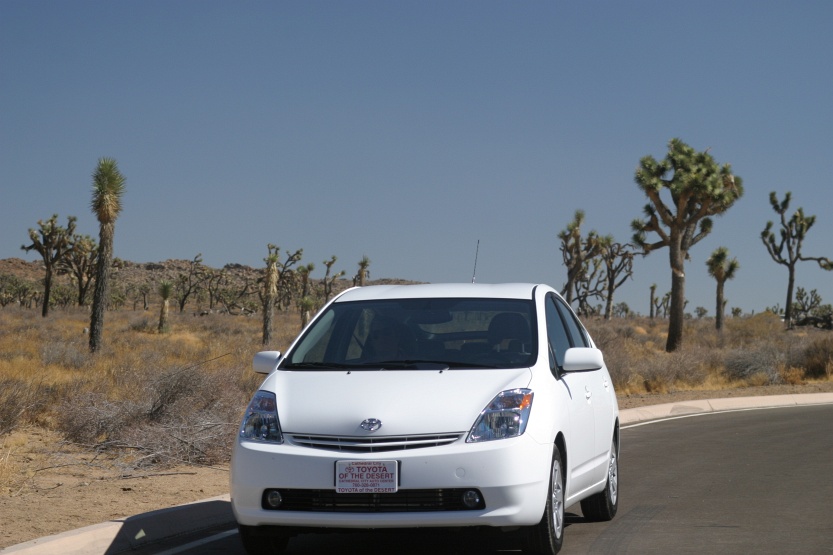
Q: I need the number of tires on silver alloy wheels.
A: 2